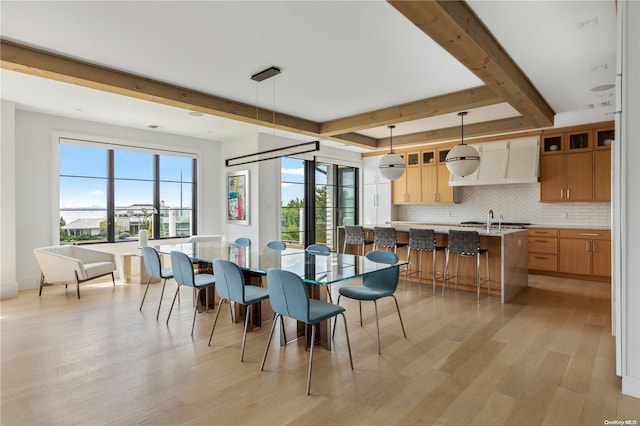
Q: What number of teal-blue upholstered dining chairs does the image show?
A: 8